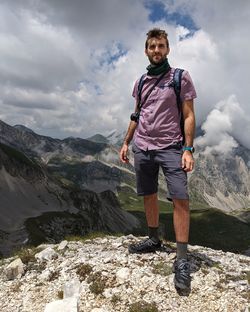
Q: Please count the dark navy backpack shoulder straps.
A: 2